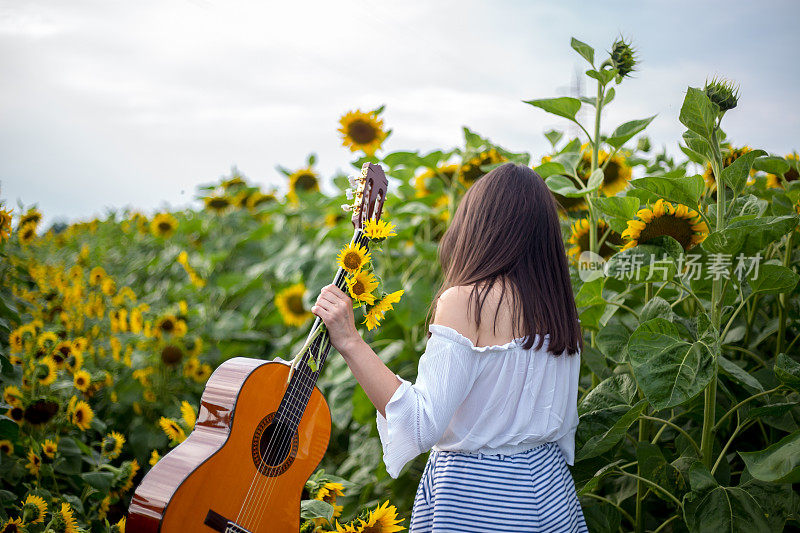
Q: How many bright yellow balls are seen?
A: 0